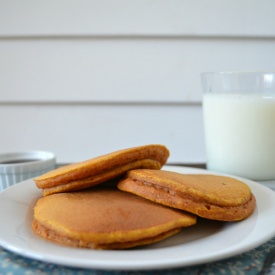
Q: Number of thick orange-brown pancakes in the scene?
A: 3